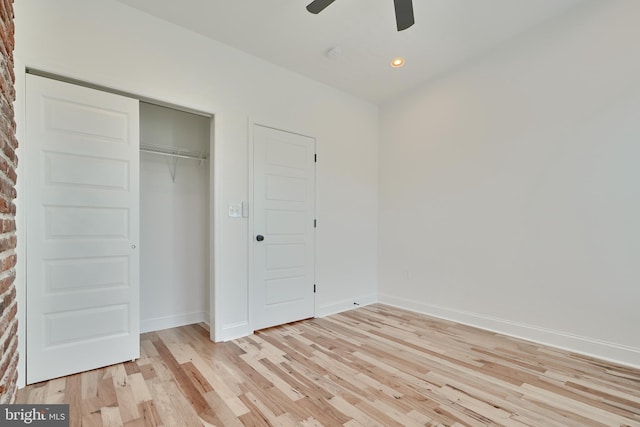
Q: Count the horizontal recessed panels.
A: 10